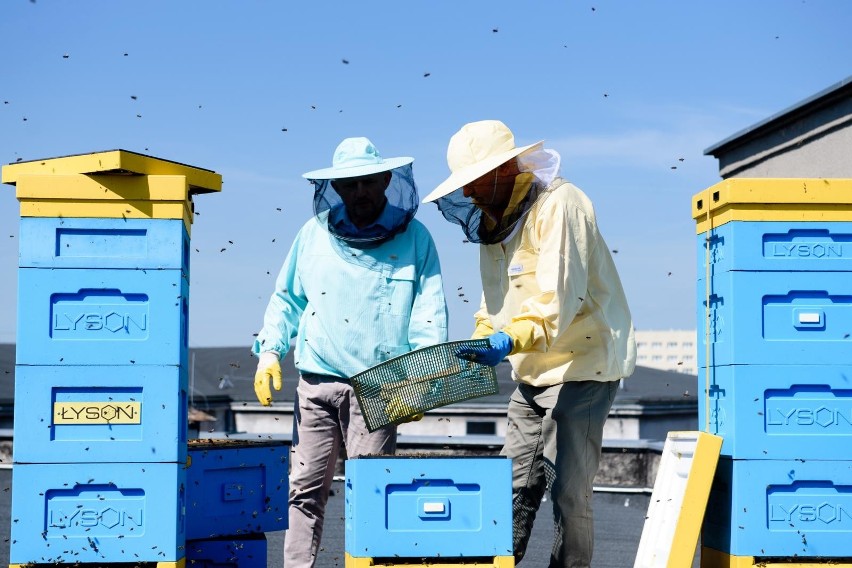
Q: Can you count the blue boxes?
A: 11